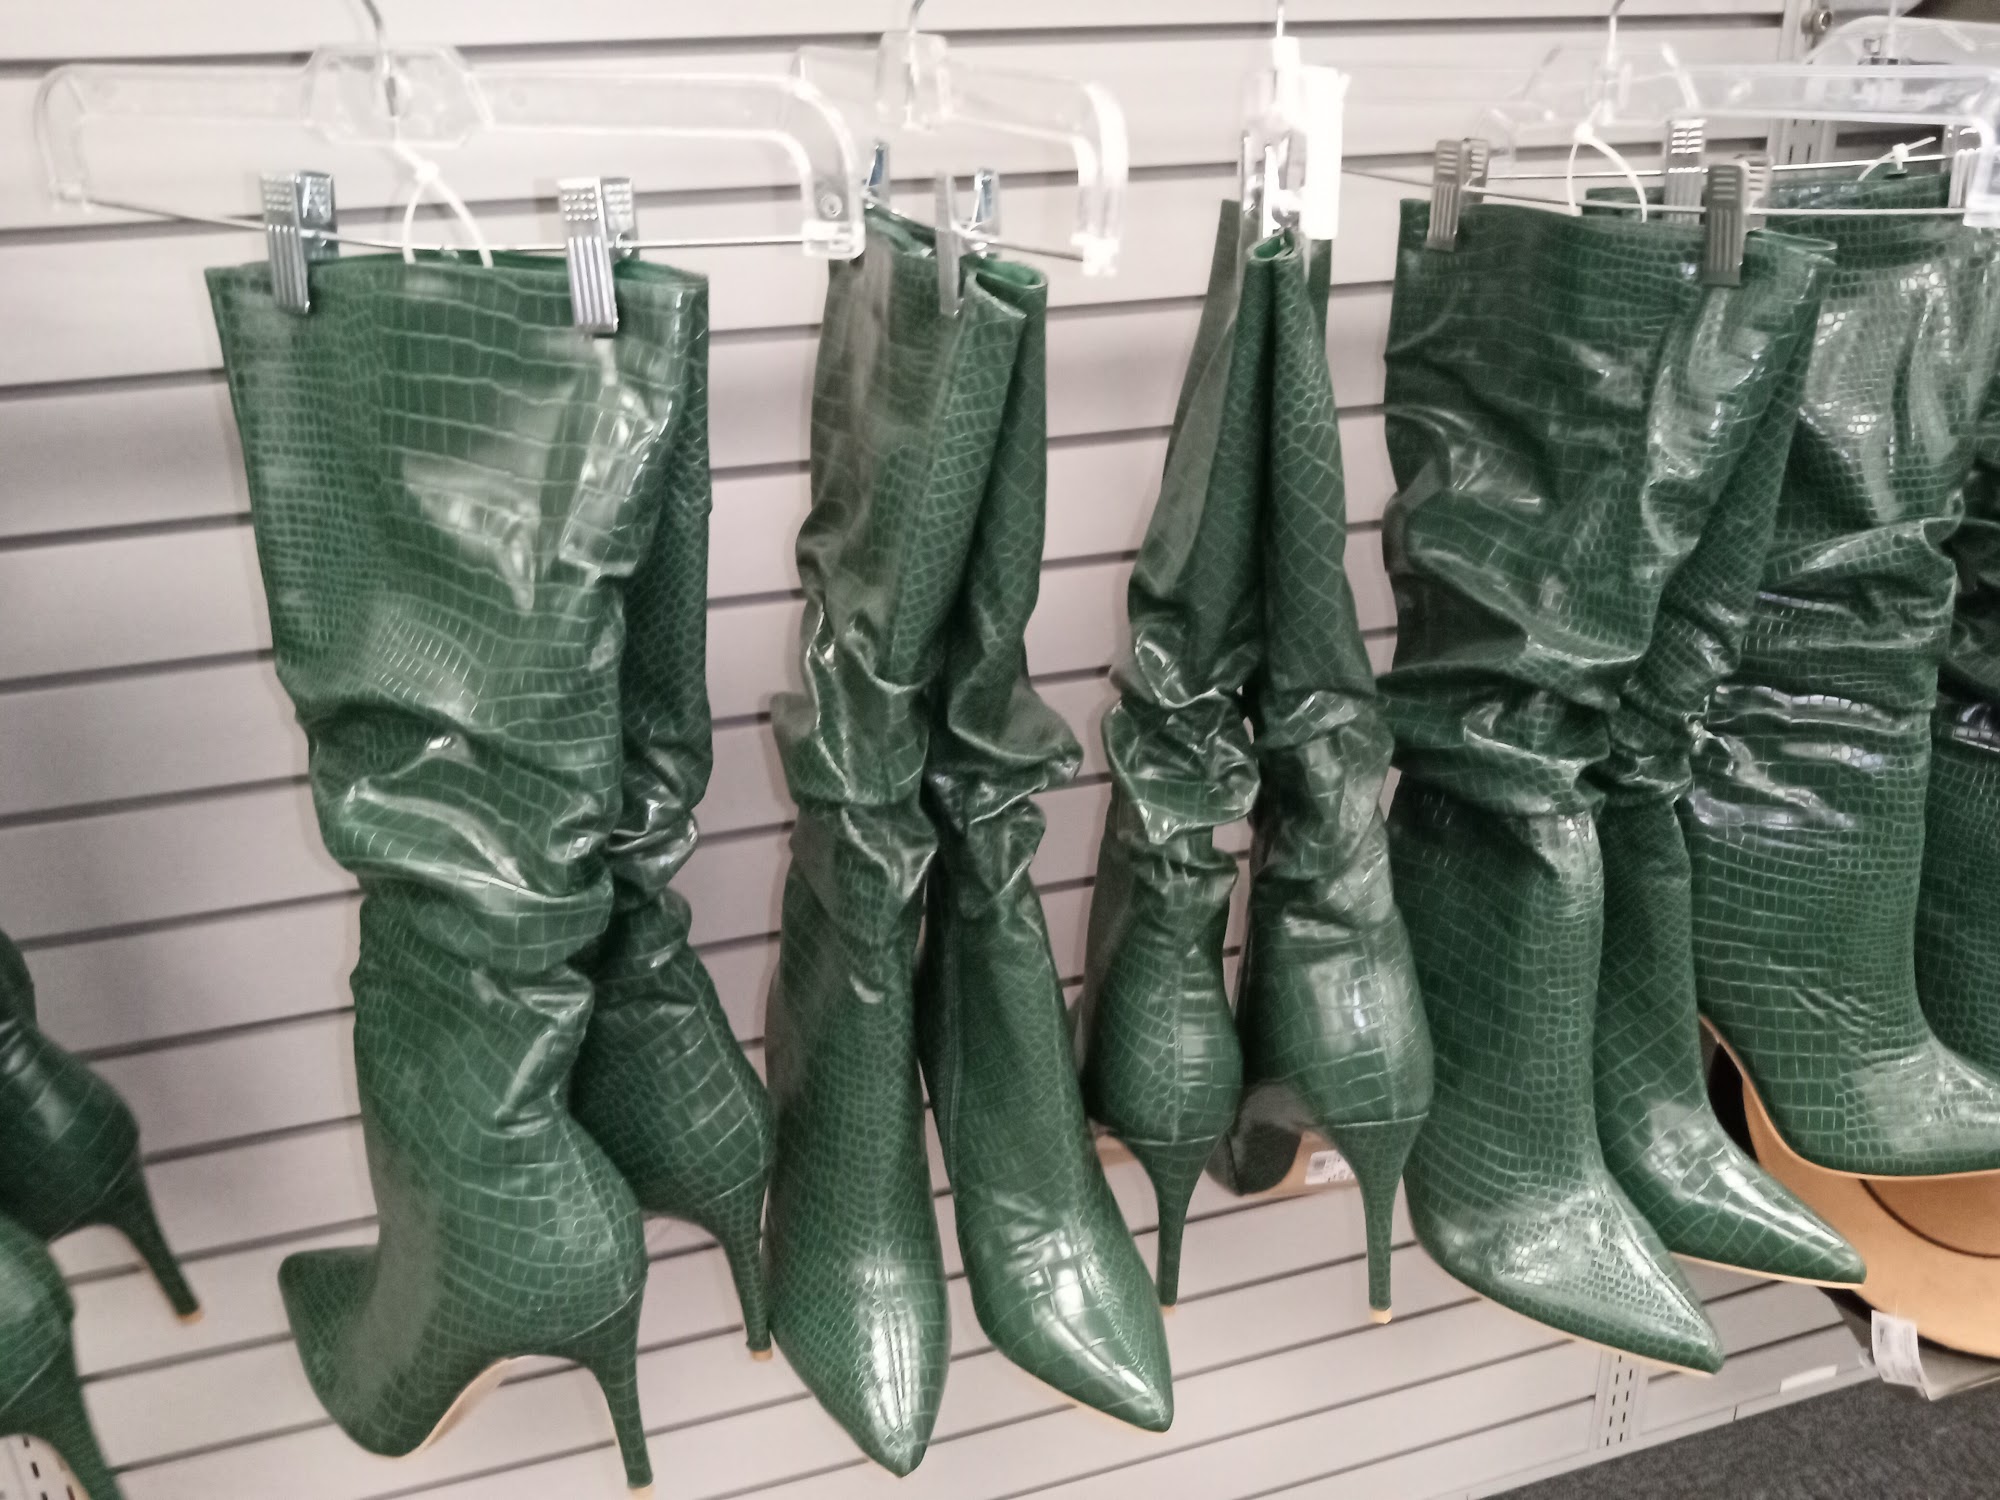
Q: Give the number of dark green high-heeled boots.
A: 12